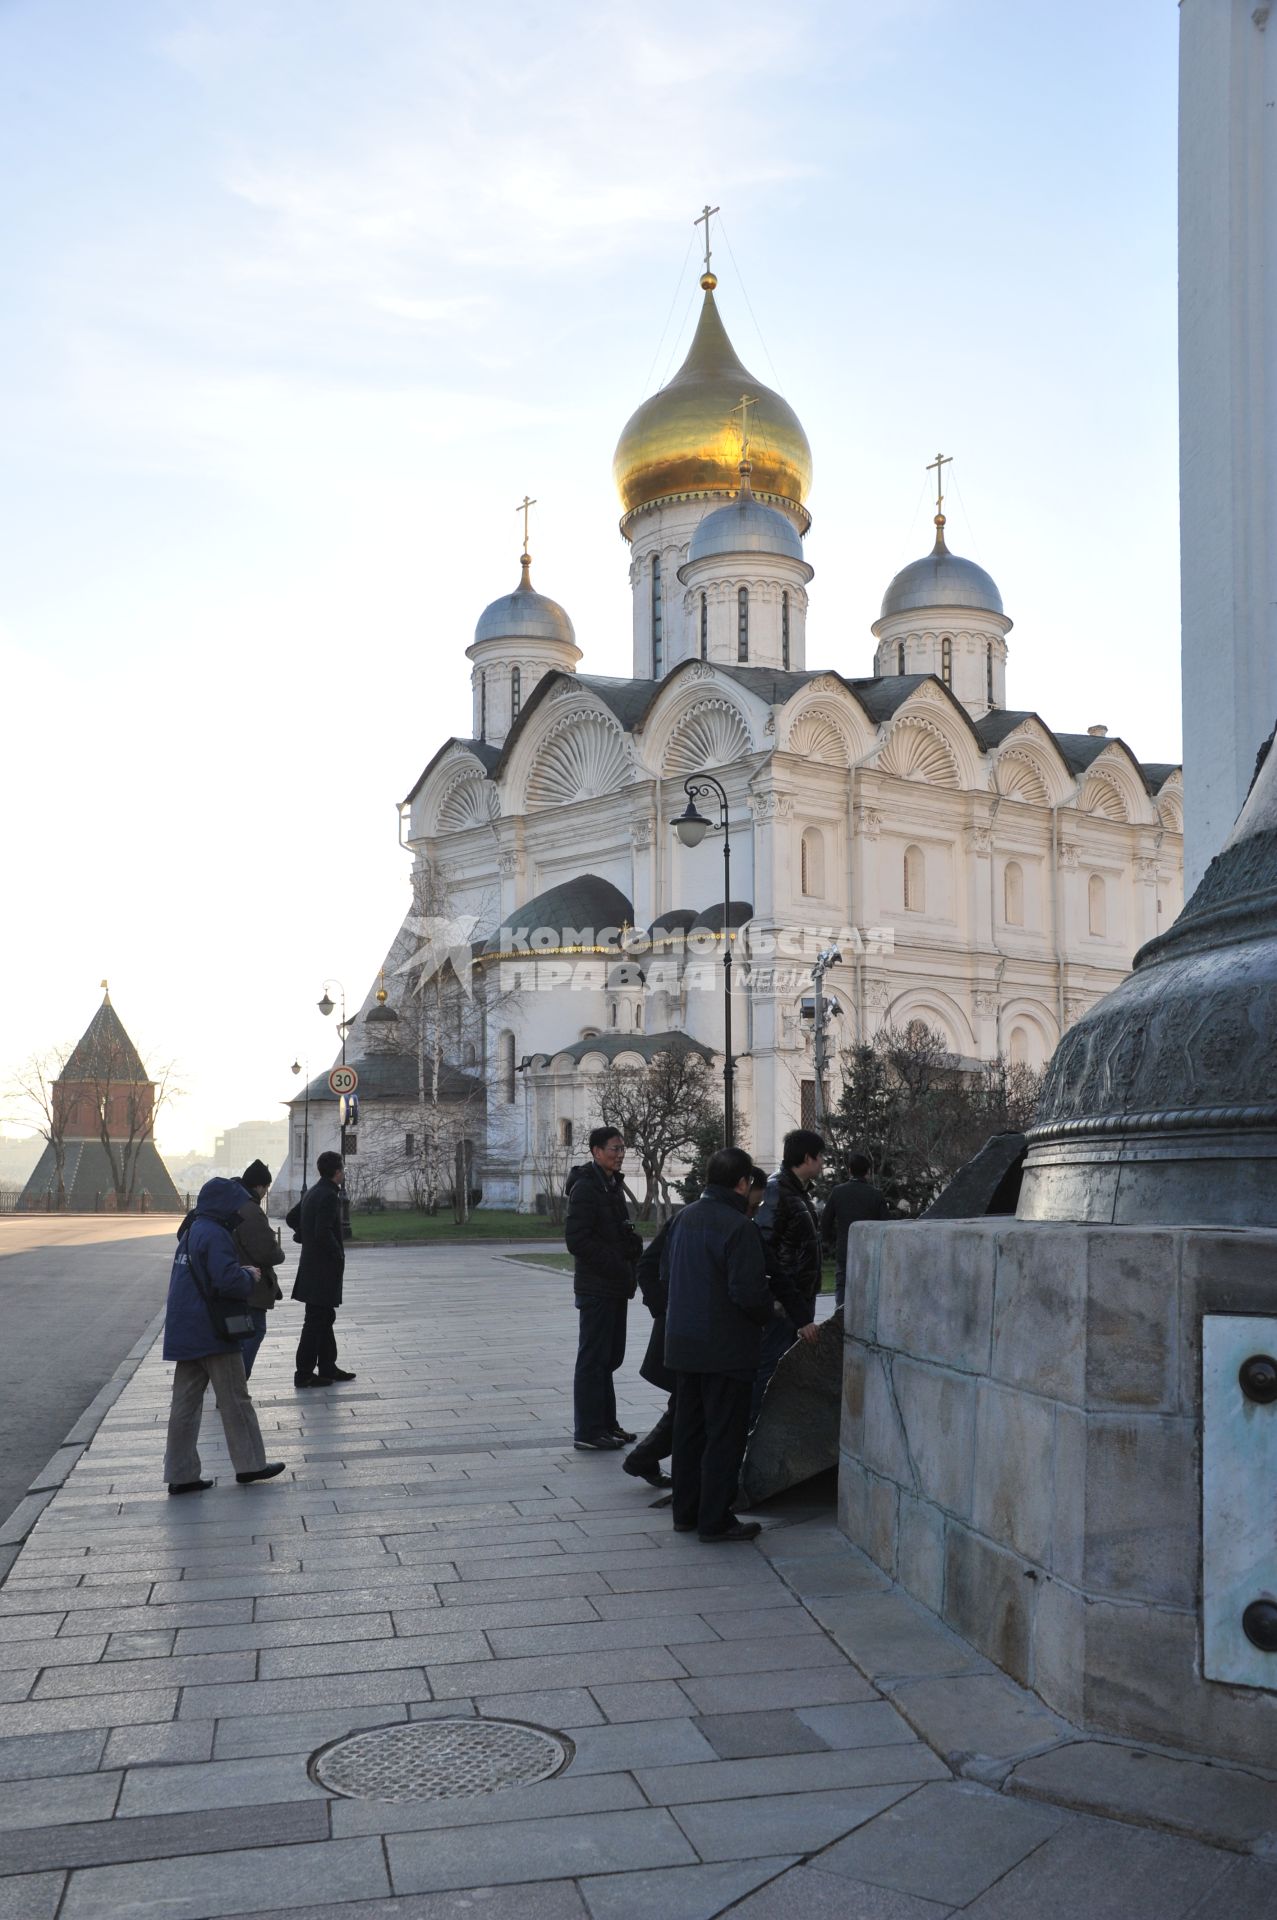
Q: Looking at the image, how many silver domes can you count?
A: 3